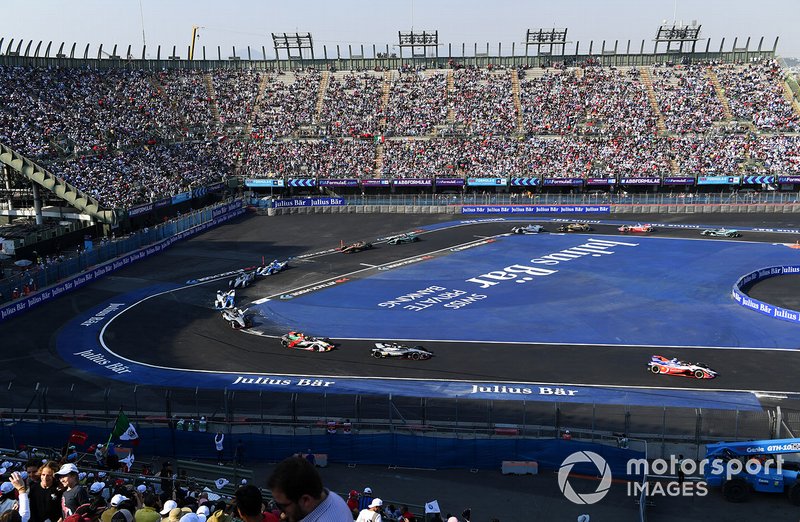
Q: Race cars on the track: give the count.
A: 13